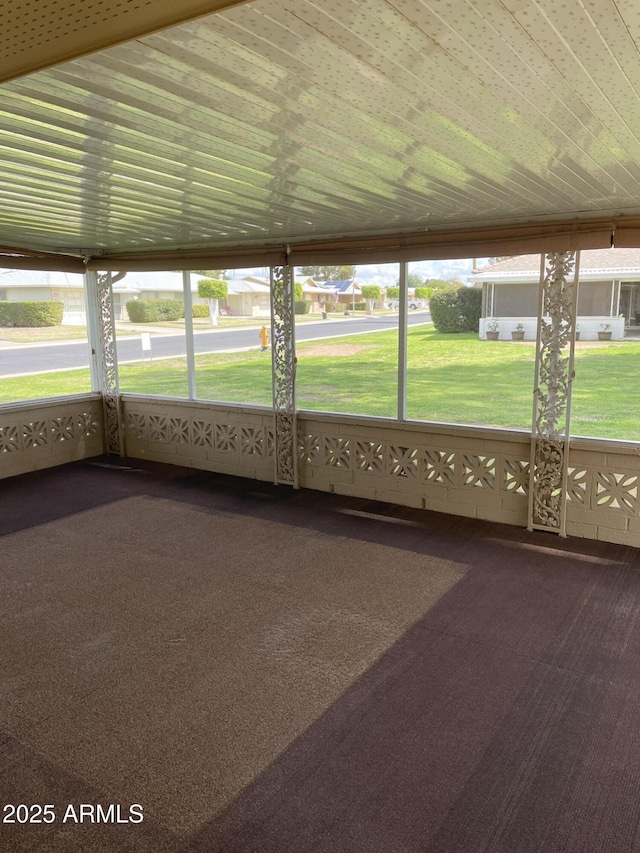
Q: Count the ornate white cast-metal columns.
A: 3